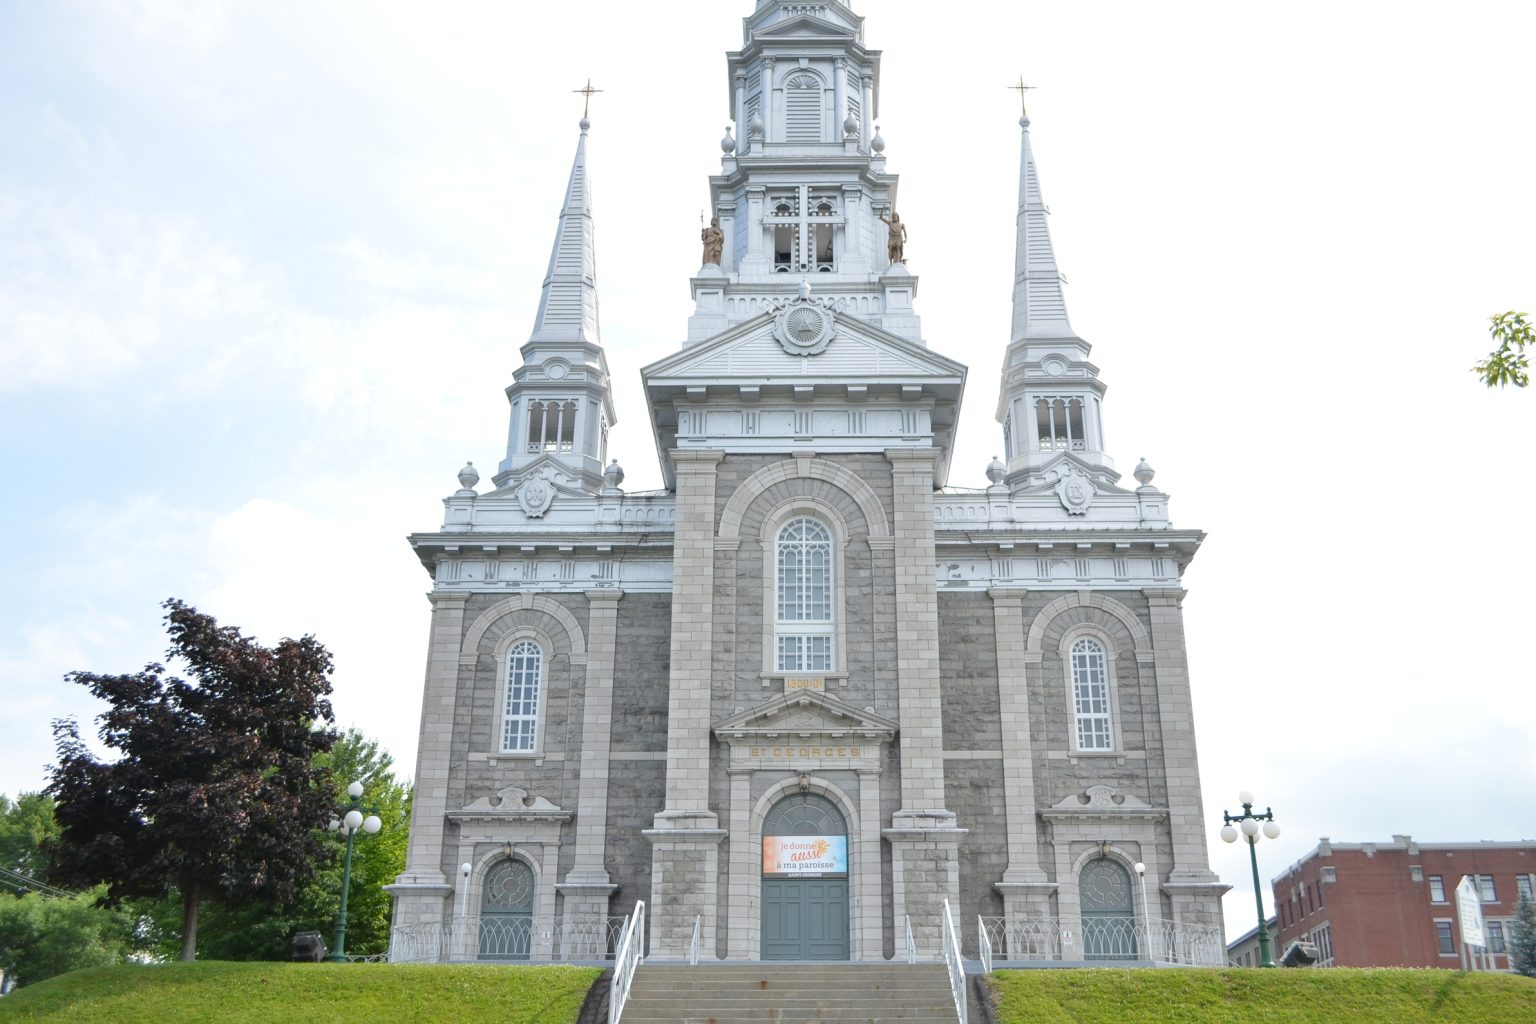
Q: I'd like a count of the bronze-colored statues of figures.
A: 2